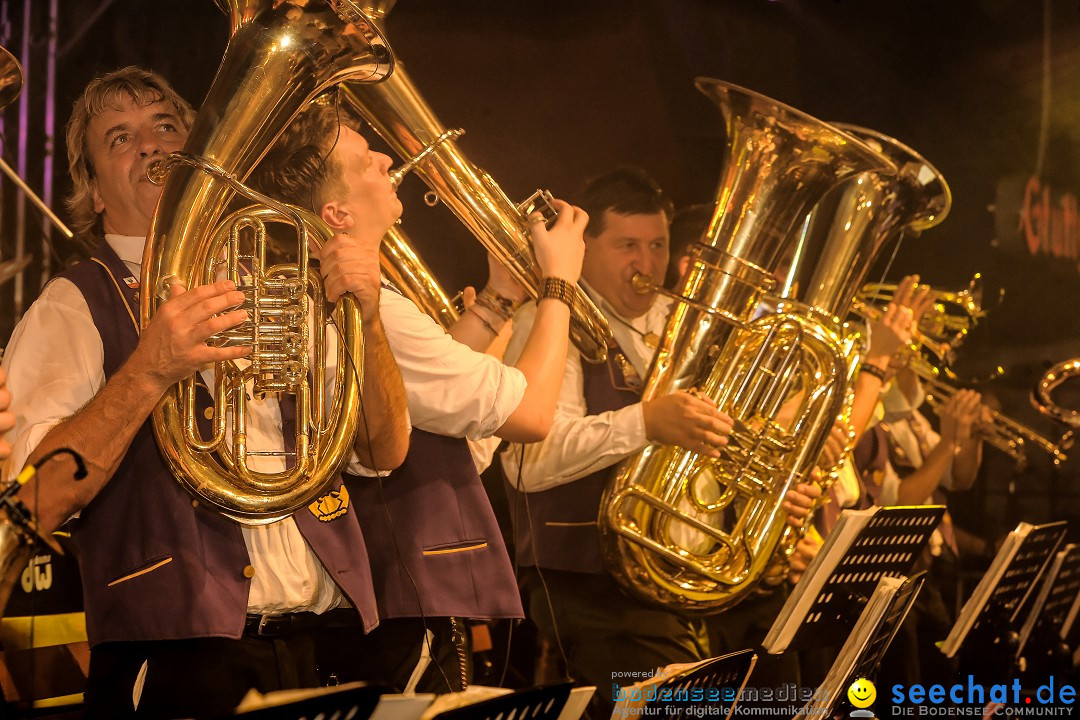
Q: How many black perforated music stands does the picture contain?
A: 7